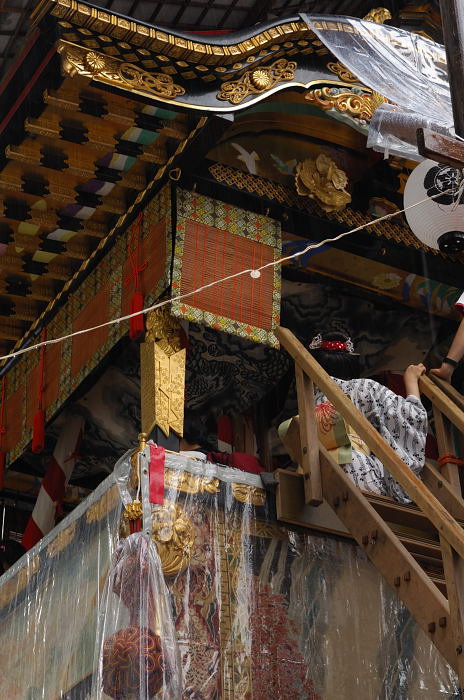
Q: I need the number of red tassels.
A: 3